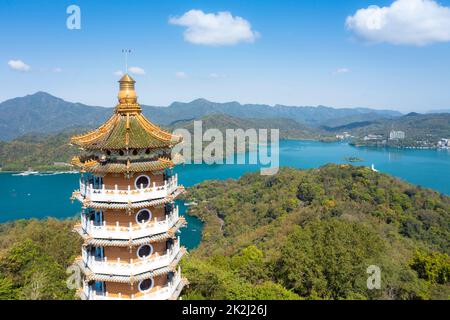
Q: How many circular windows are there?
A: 4